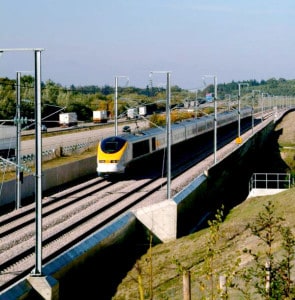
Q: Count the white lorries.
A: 4